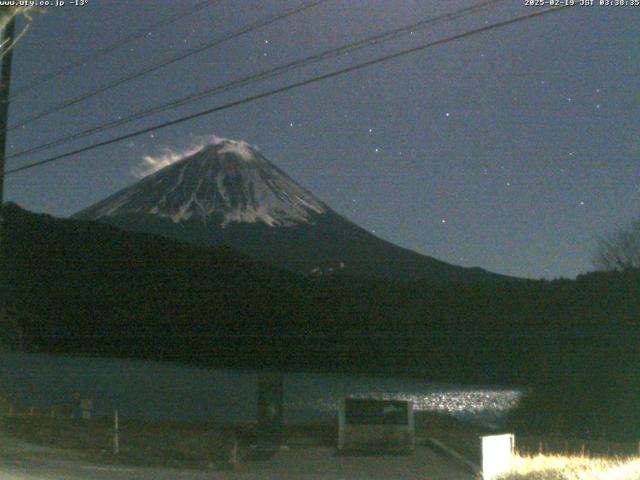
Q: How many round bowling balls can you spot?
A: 0